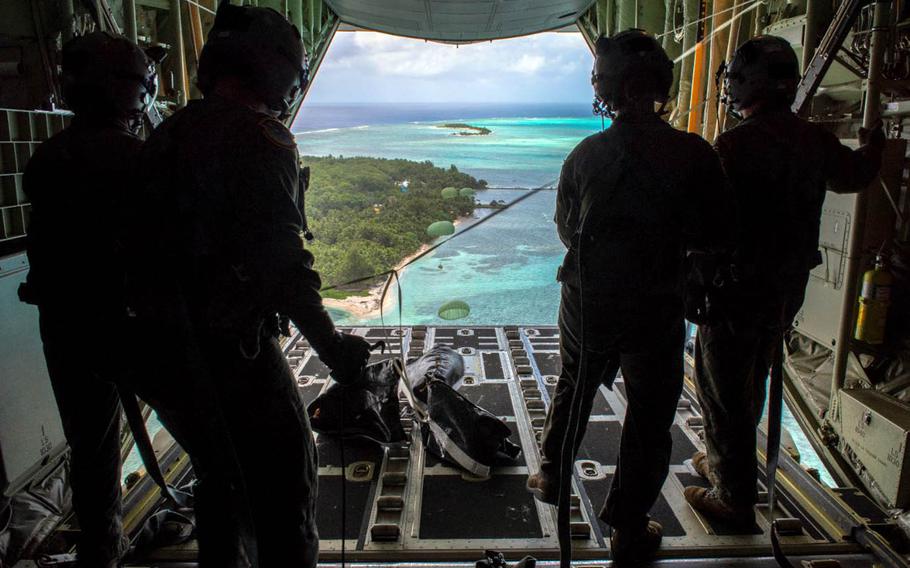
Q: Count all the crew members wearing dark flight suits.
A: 4